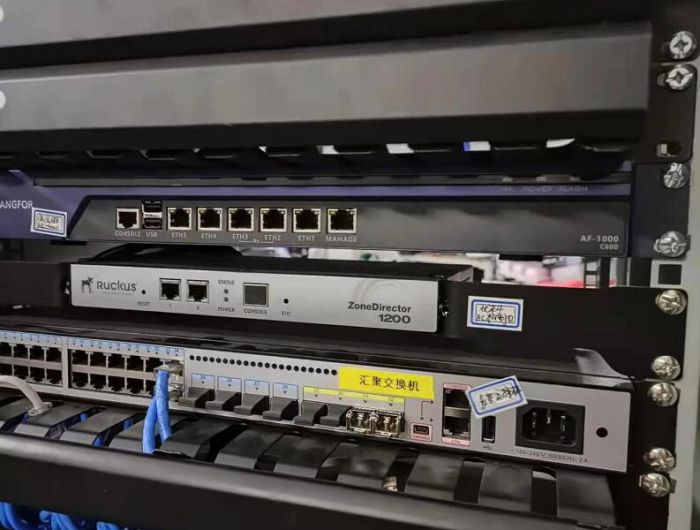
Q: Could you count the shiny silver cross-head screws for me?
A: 9